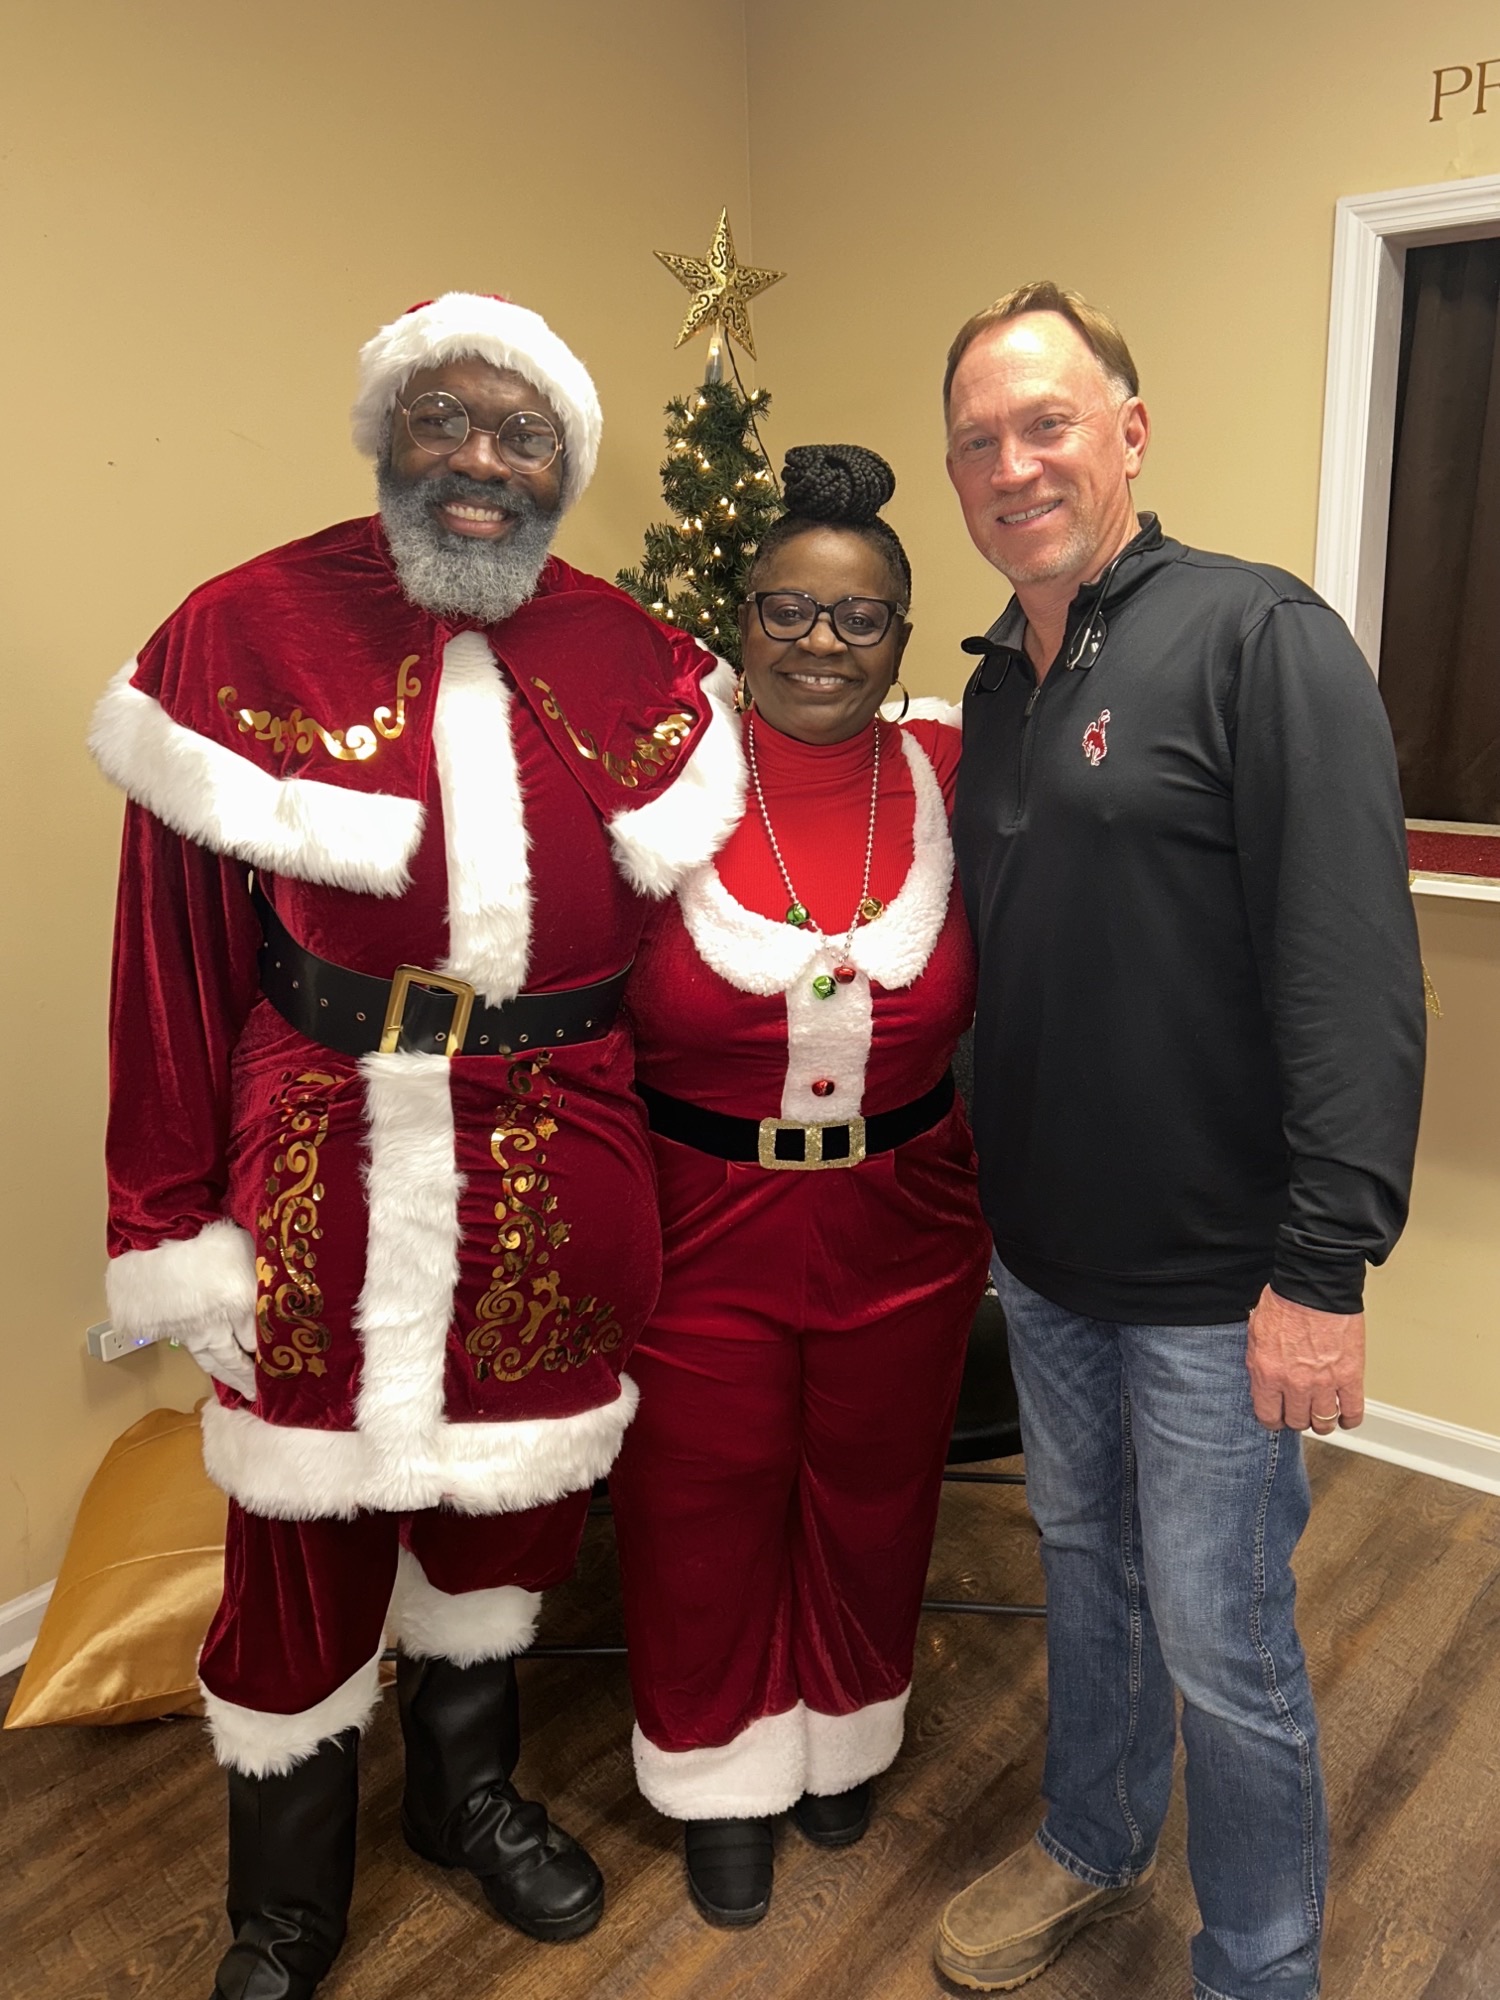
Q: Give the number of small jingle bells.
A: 5